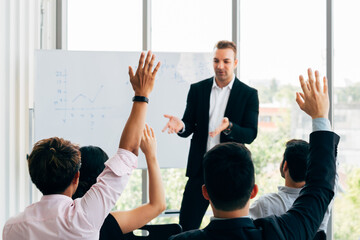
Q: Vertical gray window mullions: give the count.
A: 4